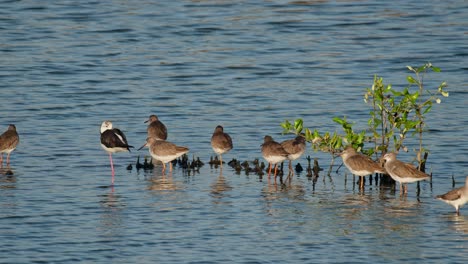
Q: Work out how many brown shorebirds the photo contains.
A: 9